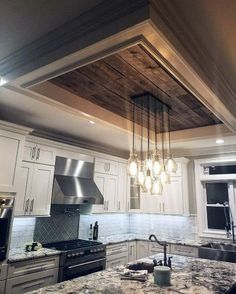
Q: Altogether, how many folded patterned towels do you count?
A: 1